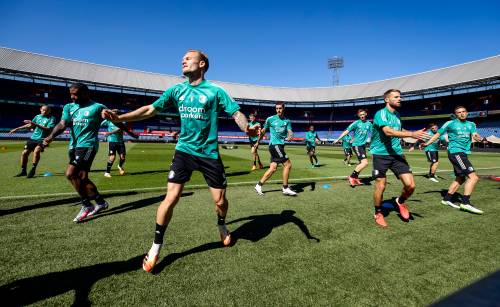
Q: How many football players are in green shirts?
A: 12